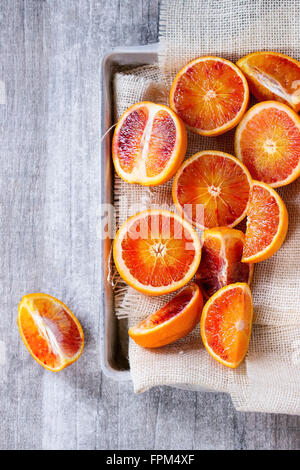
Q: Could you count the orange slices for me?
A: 11